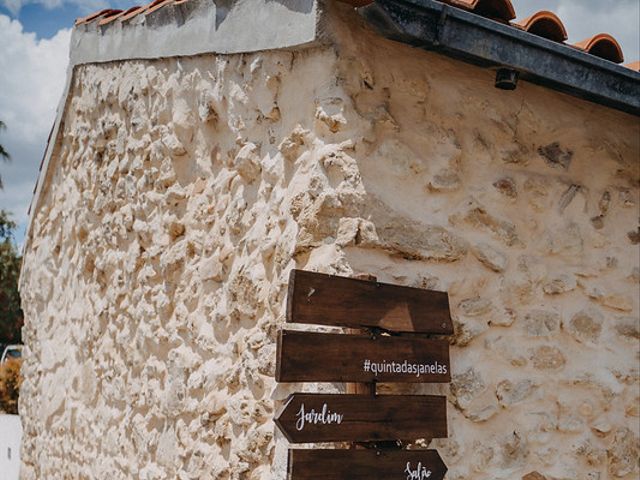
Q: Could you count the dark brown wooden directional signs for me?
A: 4